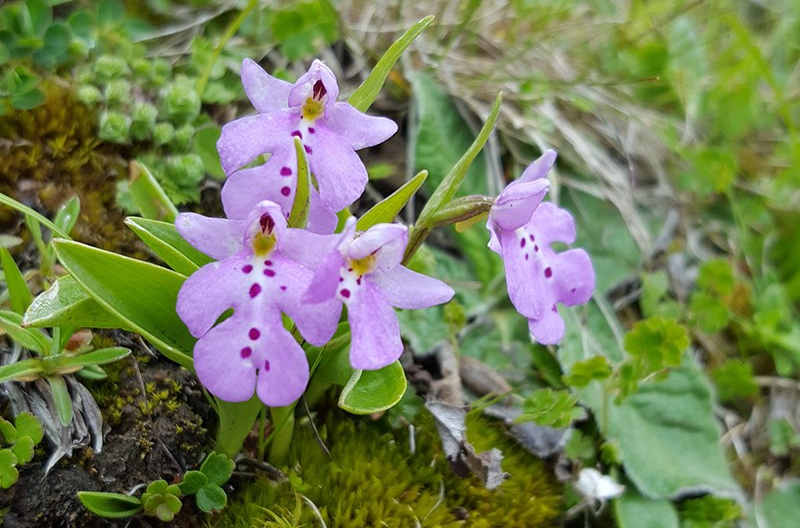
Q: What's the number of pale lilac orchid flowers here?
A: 4